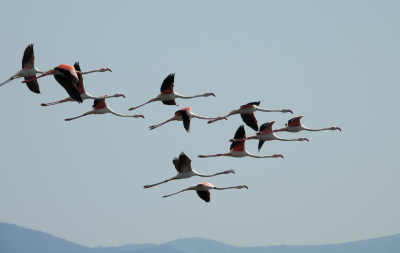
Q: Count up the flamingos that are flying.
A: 12